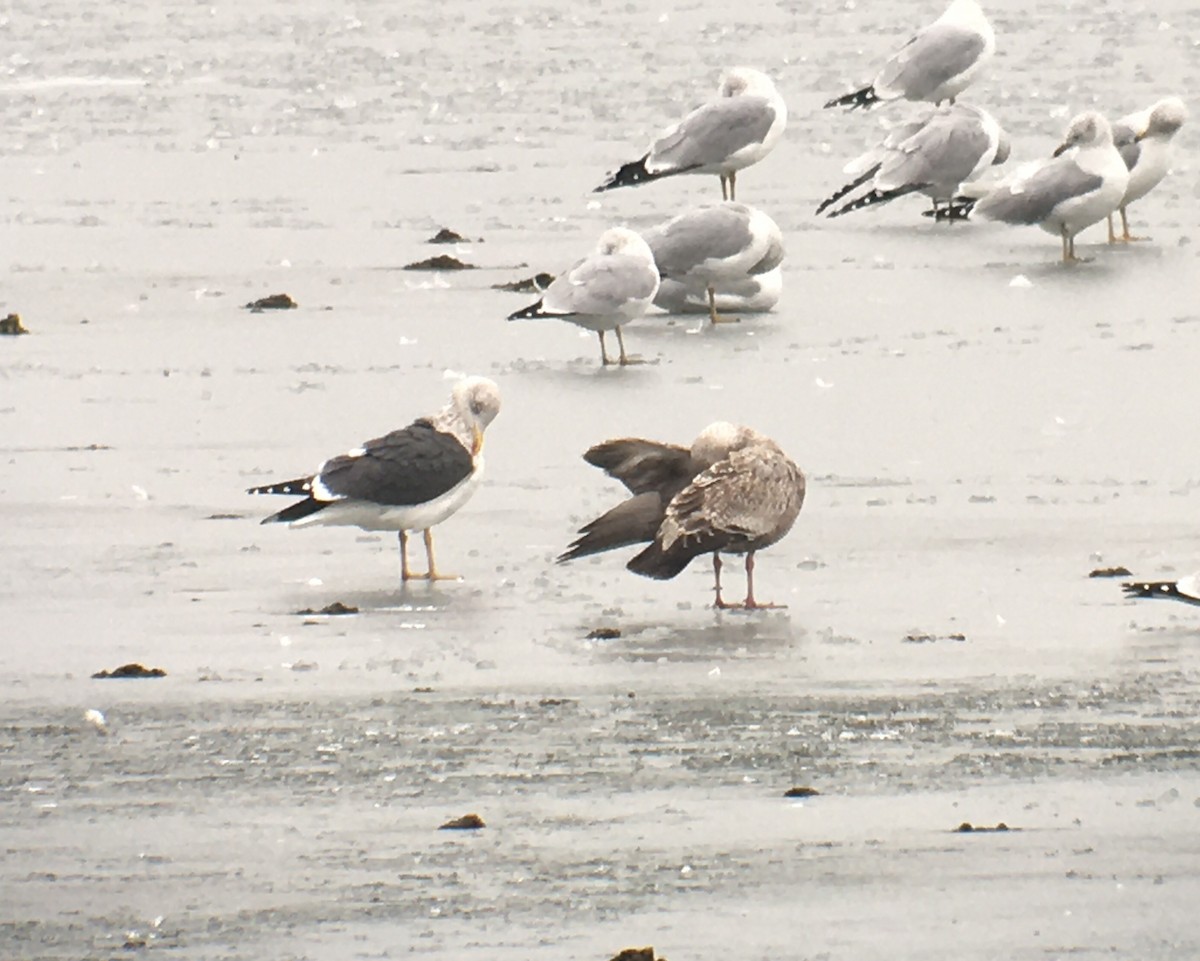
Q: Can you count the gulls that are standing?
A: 9